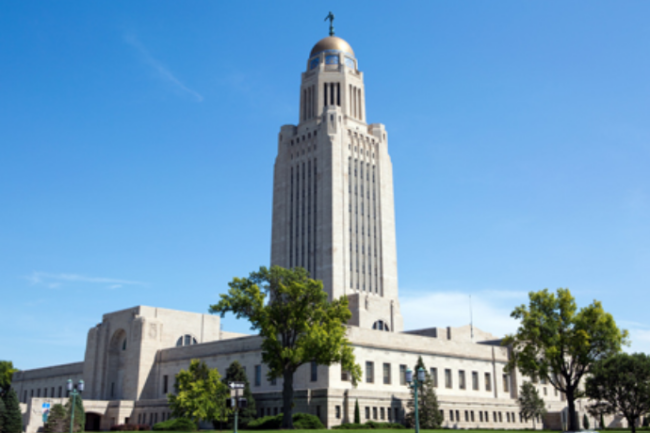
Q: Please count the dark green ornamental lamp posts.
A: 2